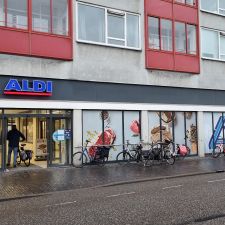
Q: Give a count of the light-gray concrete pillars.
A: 3